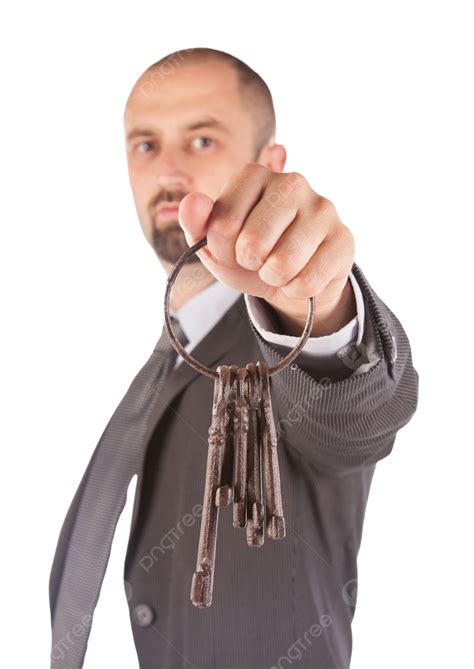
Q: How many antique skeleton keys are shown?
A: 5